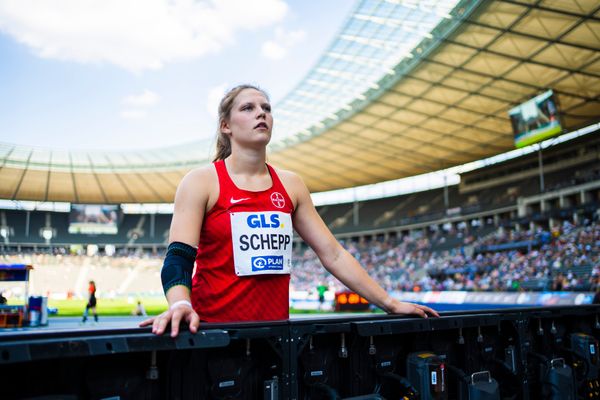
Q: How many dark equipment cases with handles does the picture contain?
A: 2